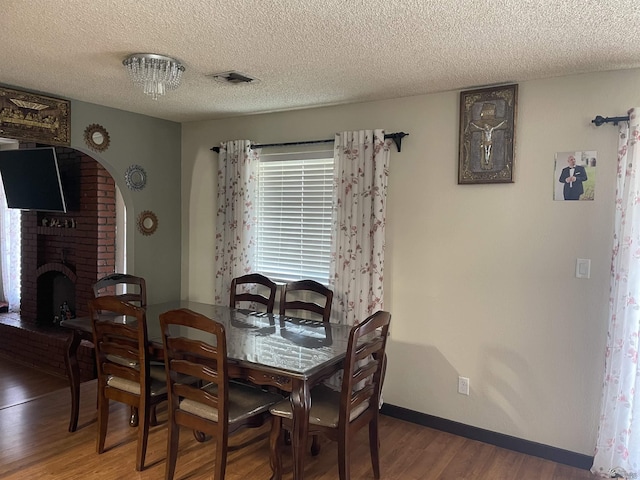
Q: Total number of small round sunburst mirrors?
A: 3